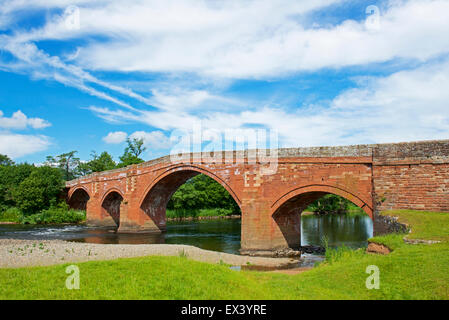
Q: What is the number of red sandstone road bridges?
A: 1